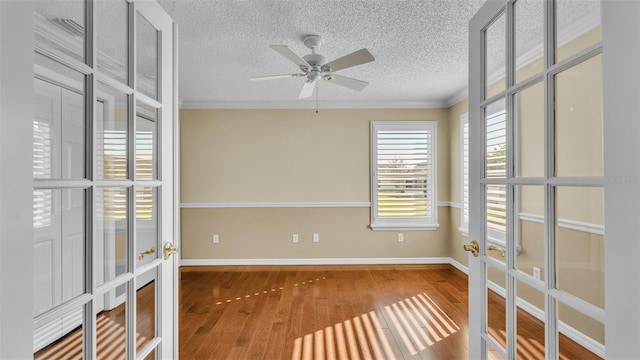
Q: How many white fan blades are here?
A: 5